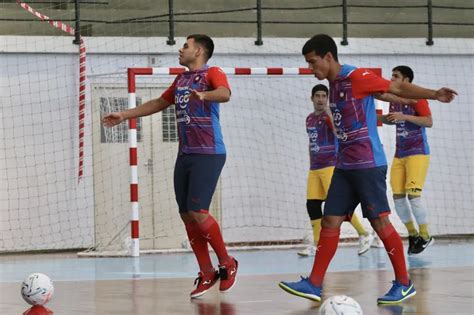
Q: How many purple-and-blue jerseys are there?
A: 4